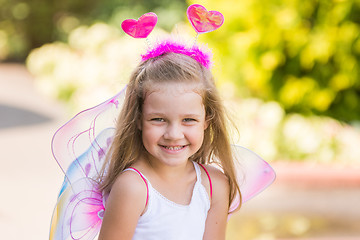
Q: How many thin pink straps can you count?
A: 2